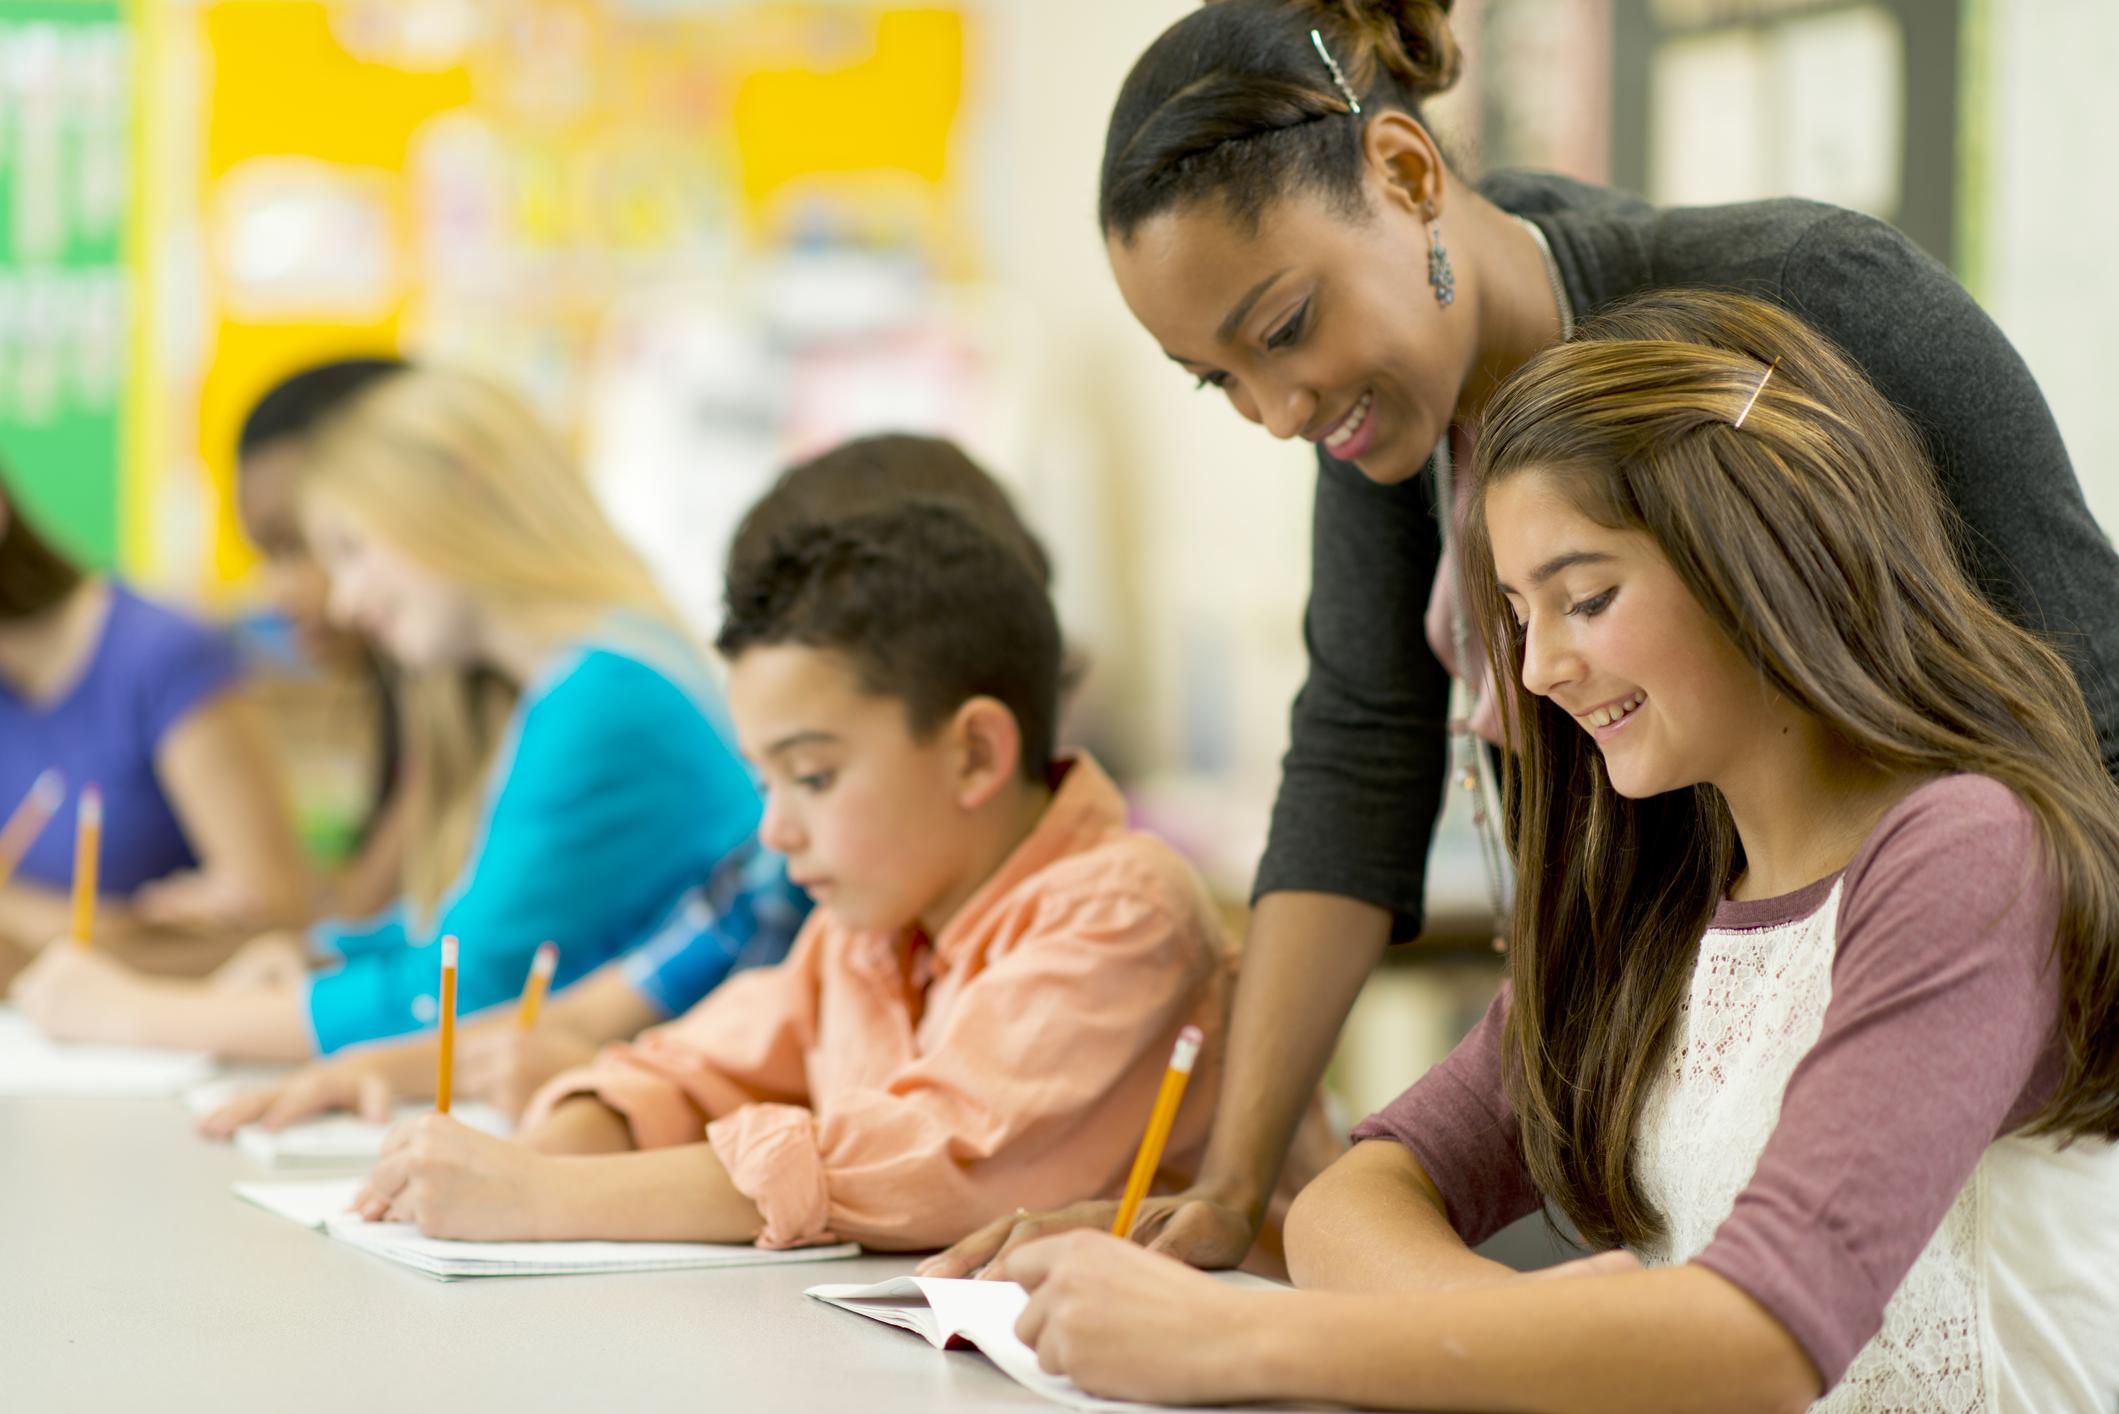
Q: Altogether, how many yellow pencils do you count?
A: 5